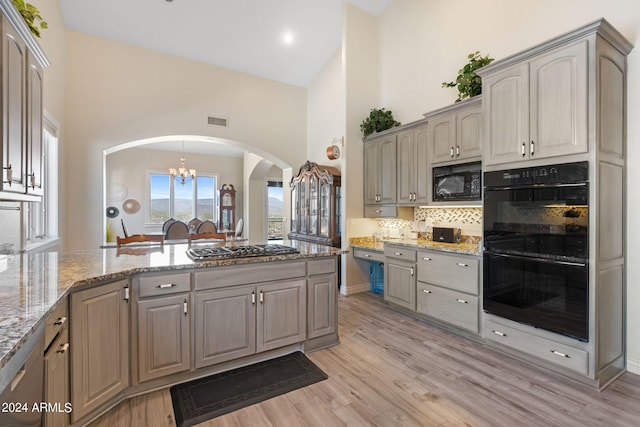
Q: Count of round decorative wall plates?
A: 3